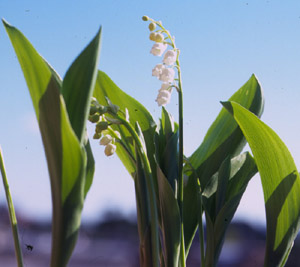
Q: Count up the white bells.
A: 6